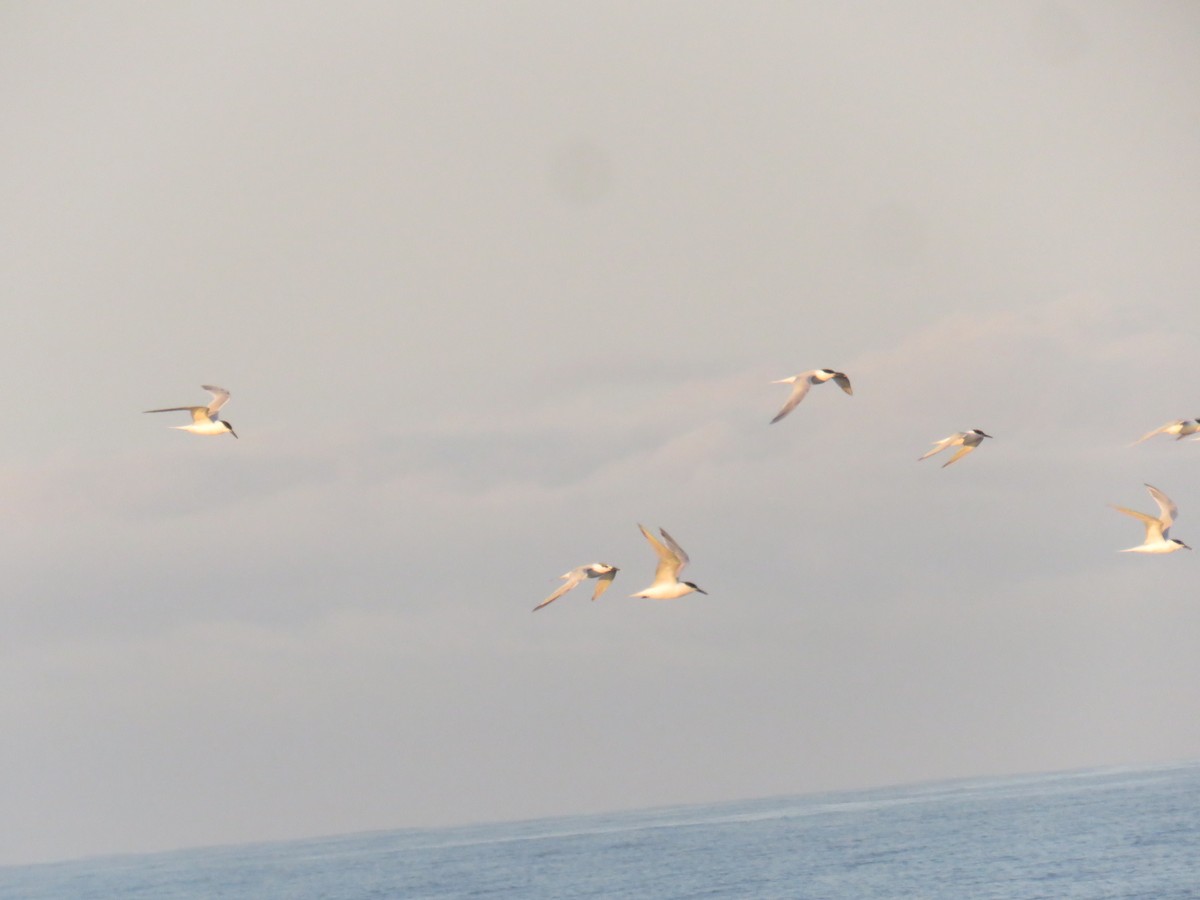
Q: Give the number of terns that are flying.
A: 7